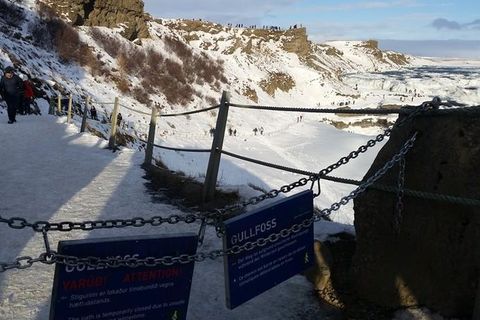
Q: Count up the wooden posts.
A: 6